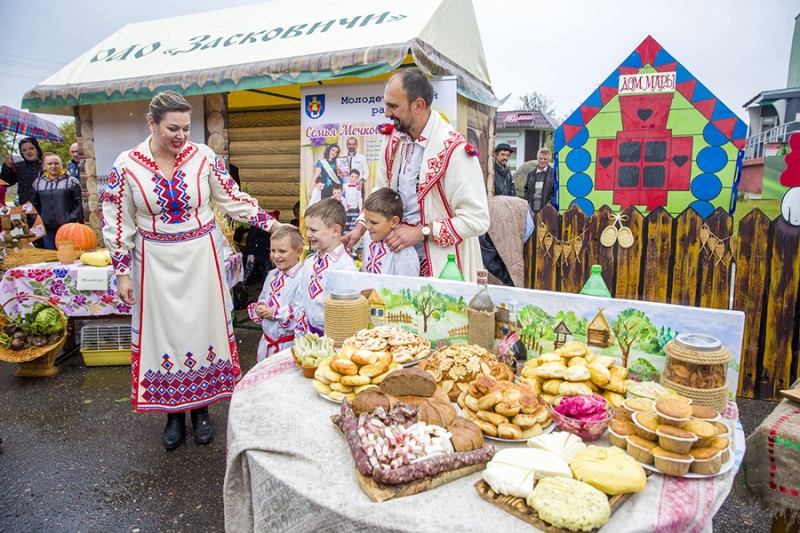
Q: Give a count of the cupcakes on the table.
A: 14